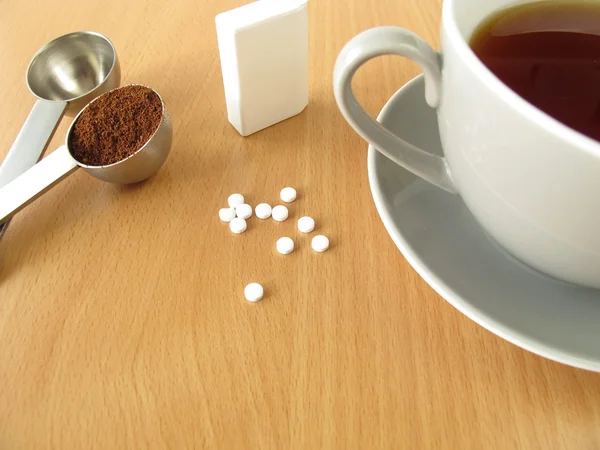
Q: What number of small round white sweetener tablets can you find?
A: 11